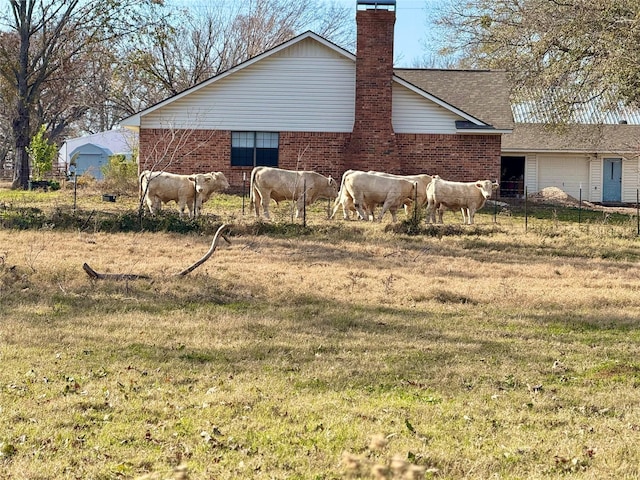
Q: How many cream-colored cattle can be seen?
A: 6